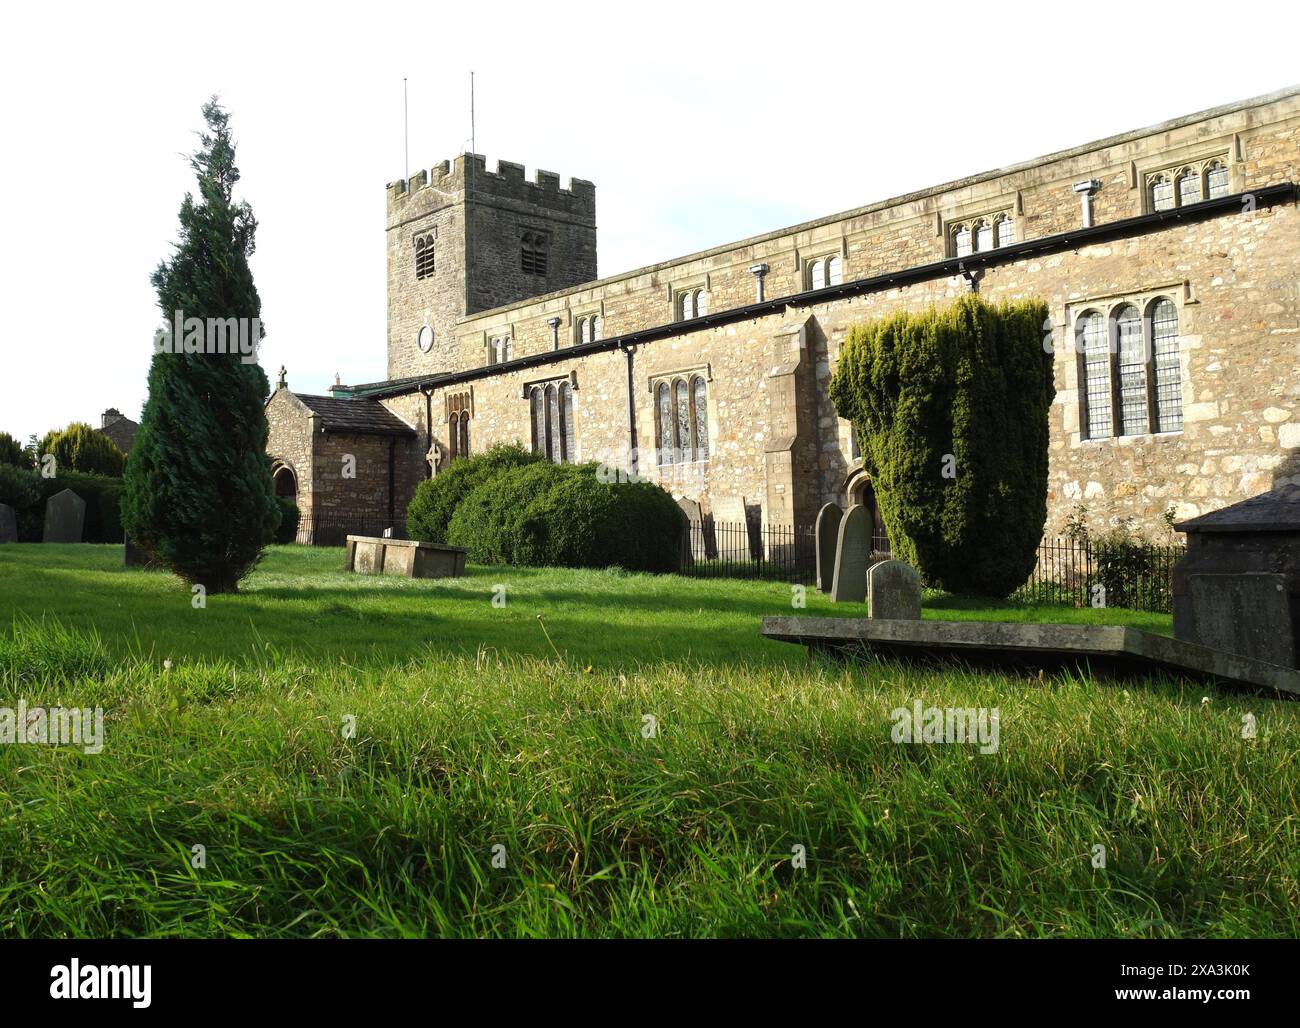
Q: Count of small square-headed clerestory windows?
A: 6